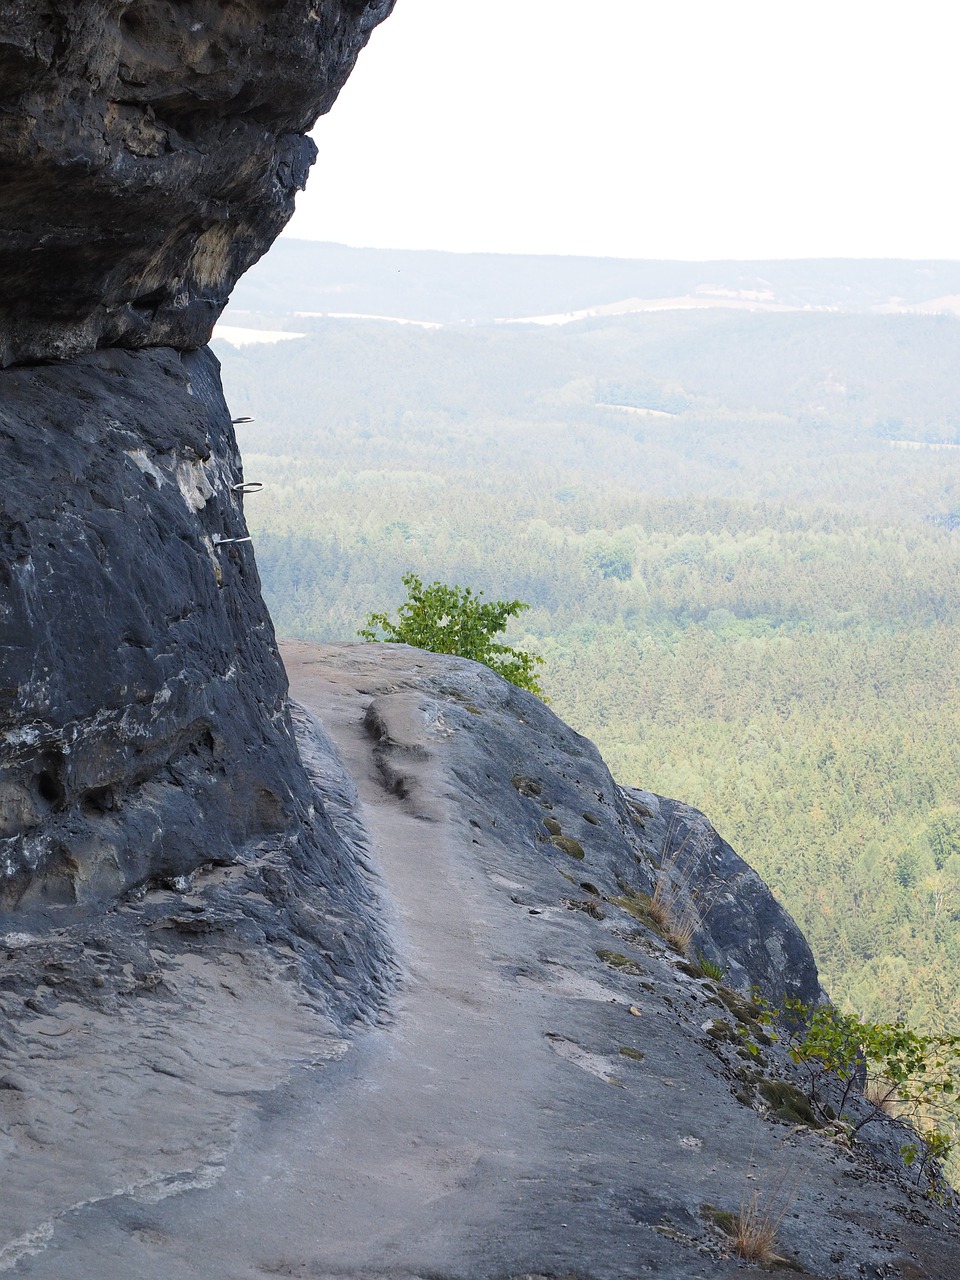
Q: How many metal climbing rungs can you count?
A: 3